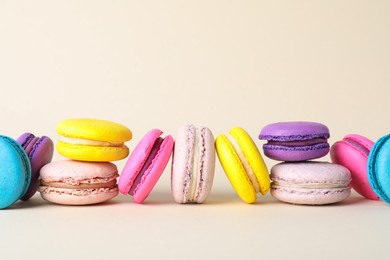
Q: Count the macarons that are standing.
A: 7